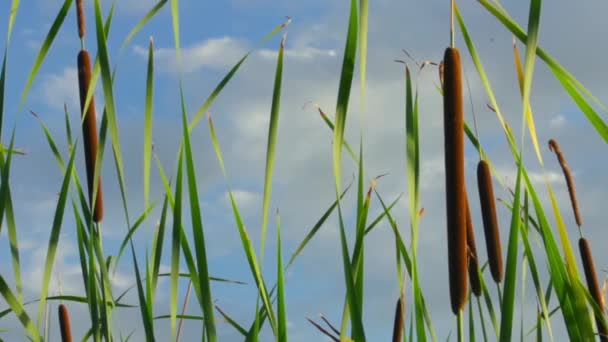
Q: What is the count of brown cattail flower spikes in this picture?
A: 7